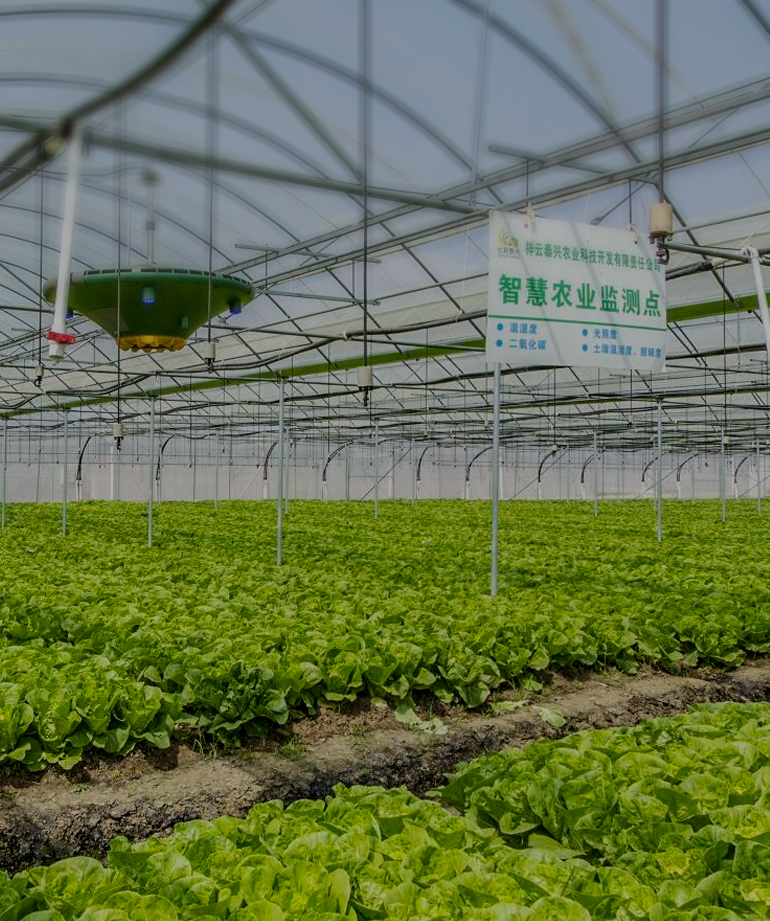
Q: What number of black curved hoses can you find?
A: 11